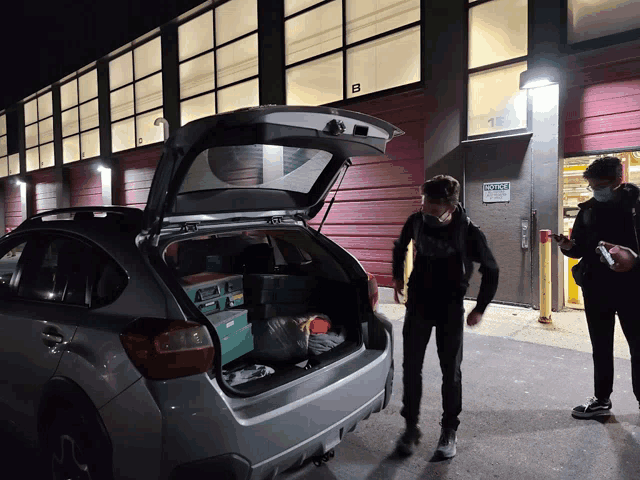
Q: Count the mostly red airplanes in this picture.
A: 0